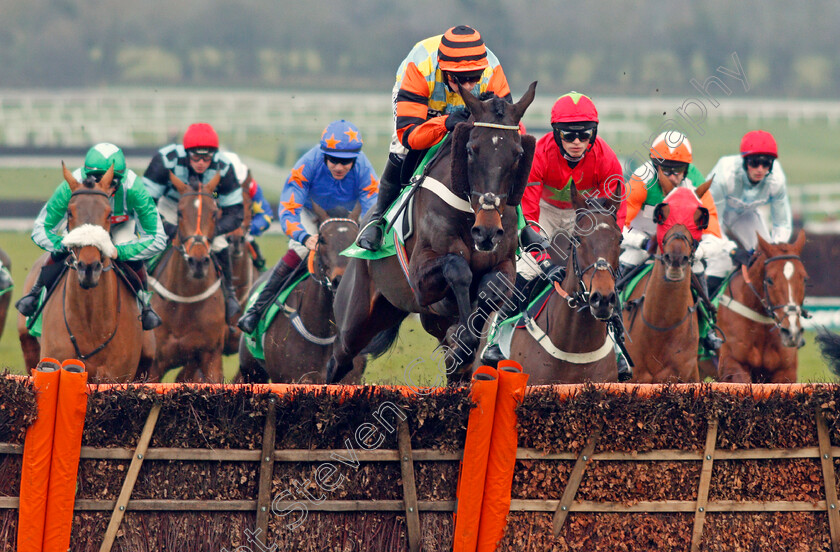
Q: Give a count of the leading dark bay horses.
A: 1